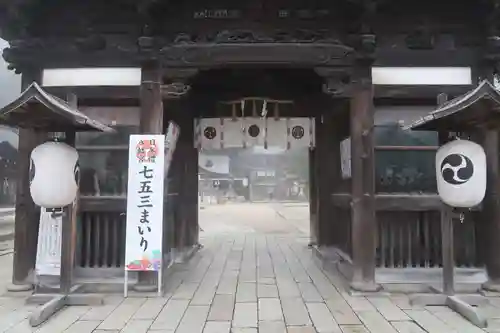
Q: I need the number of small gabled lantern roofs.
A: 2